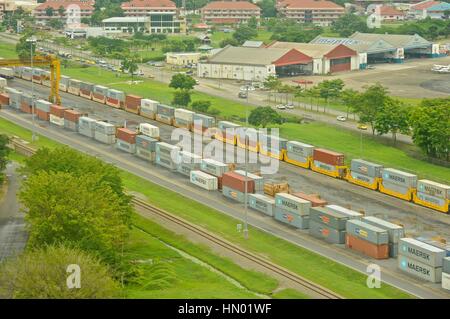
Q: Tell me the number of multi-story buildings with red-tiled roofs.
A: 4